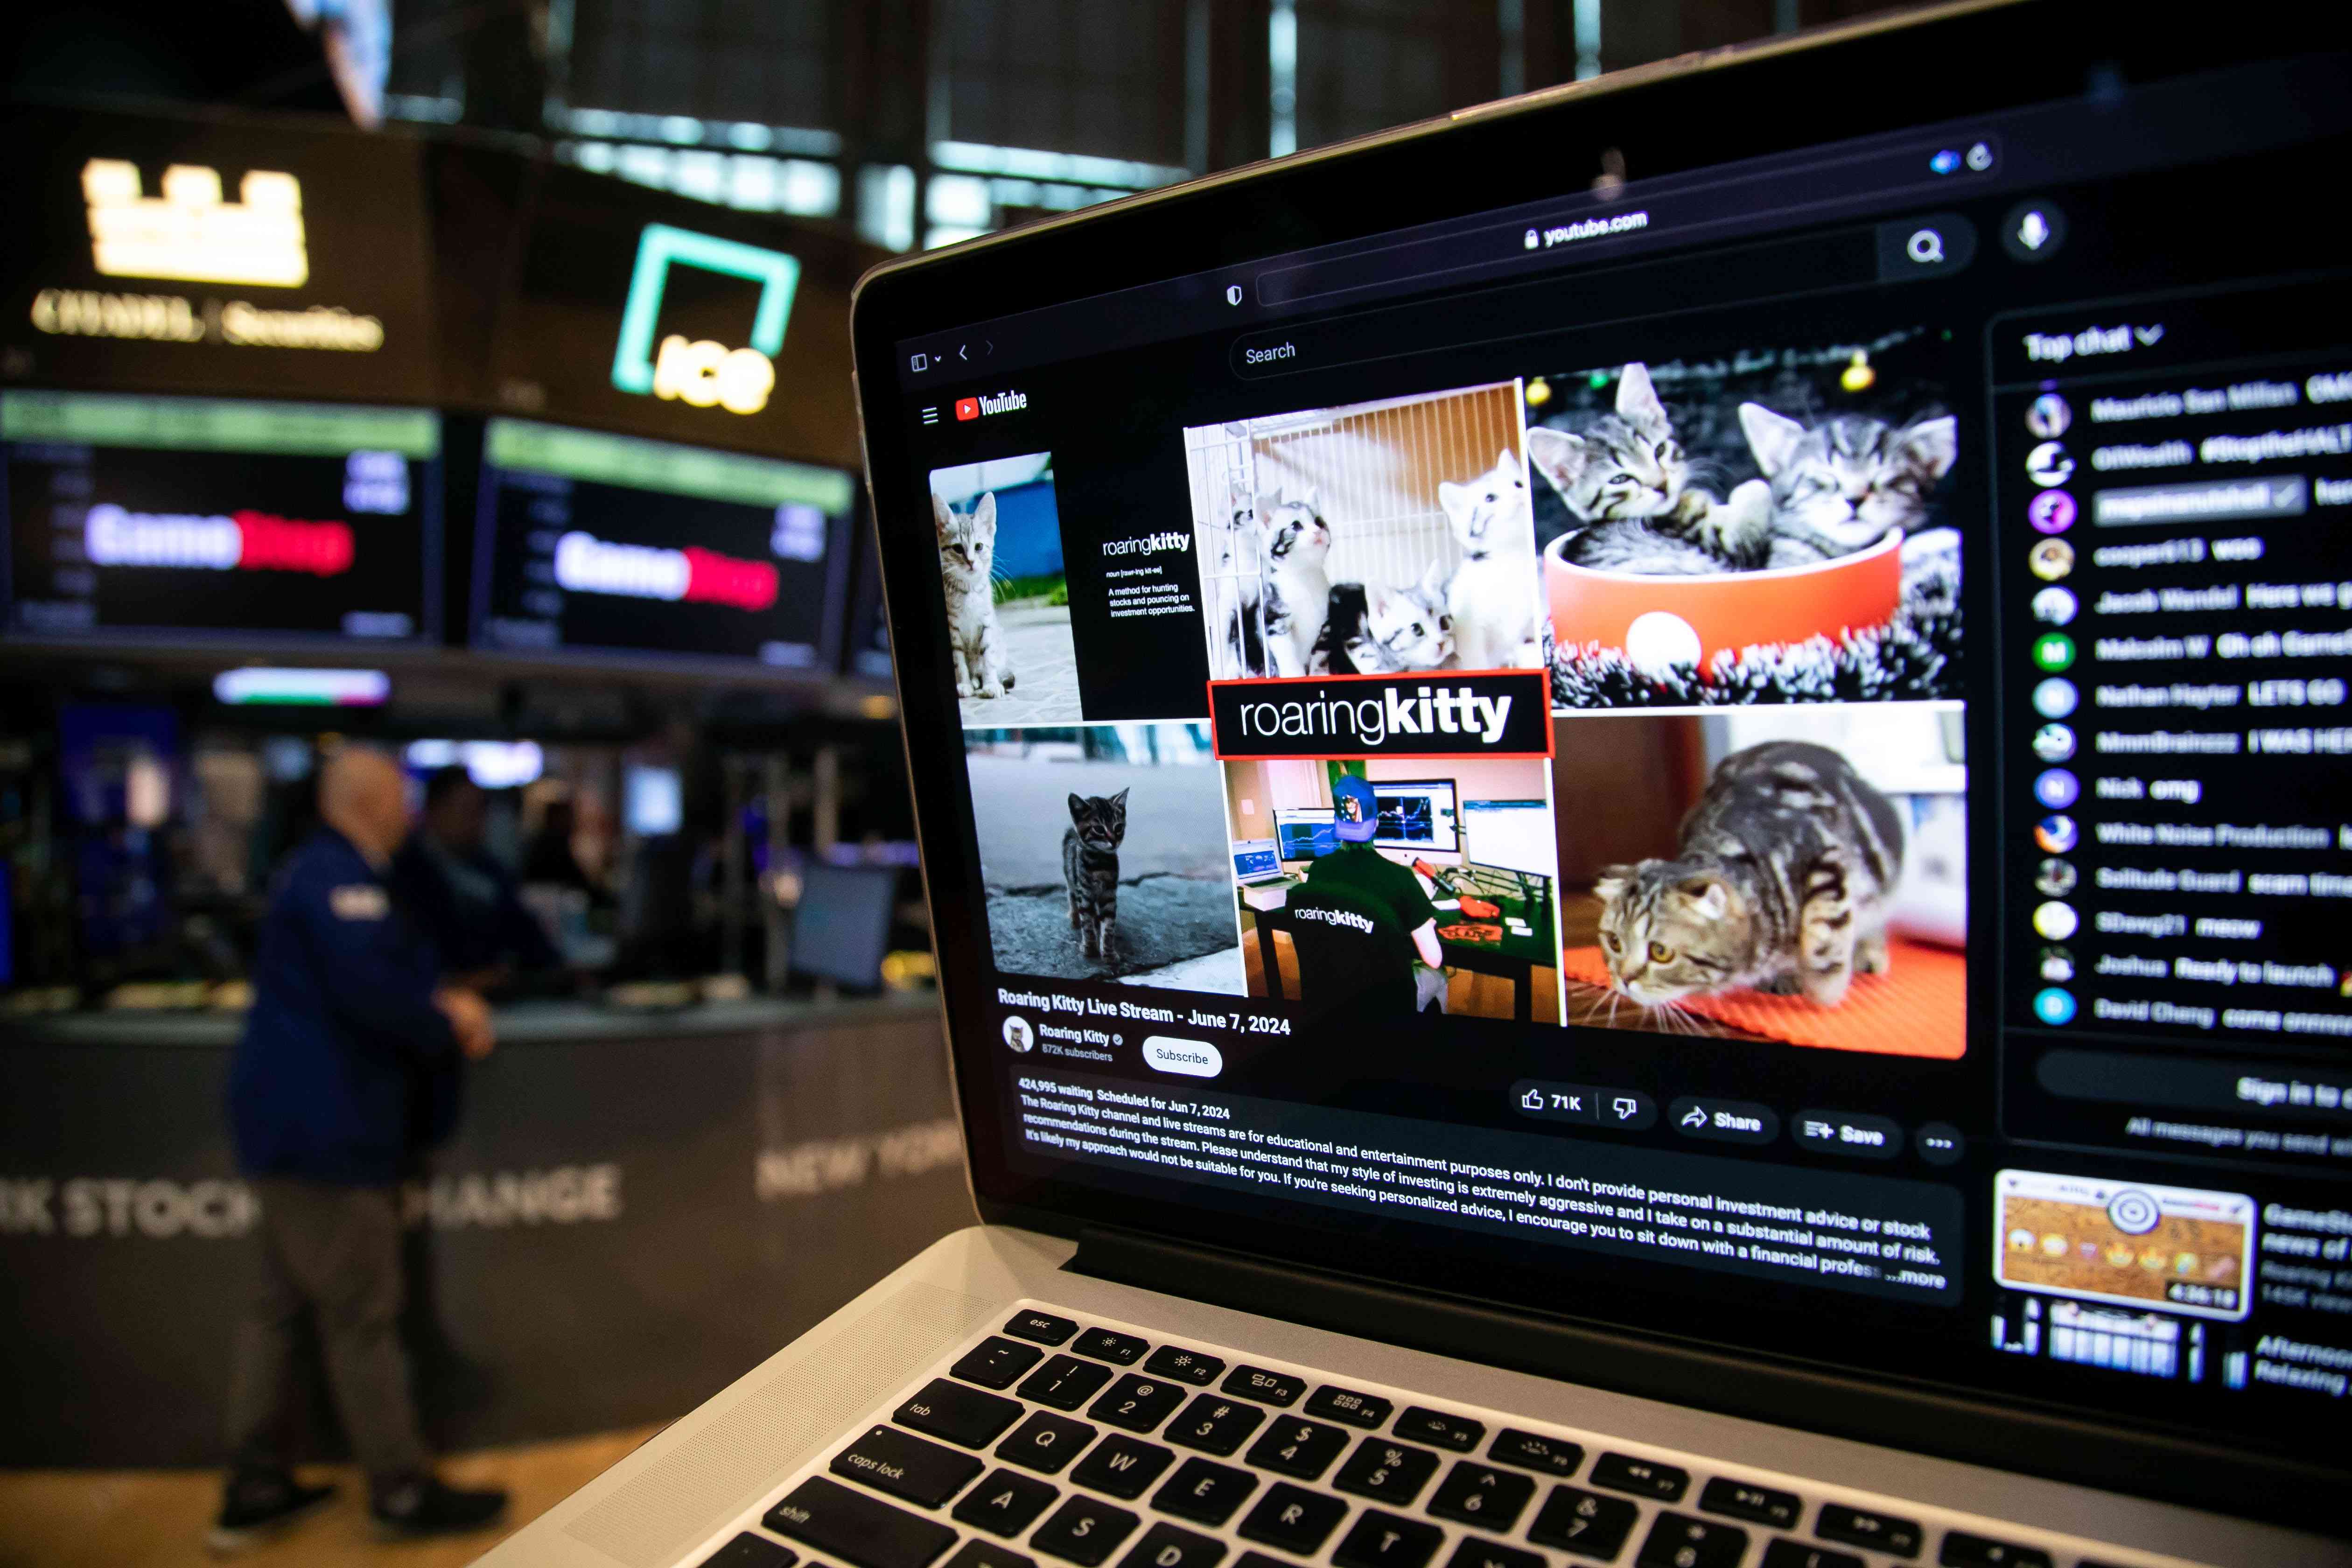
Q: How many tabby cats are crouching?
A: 1